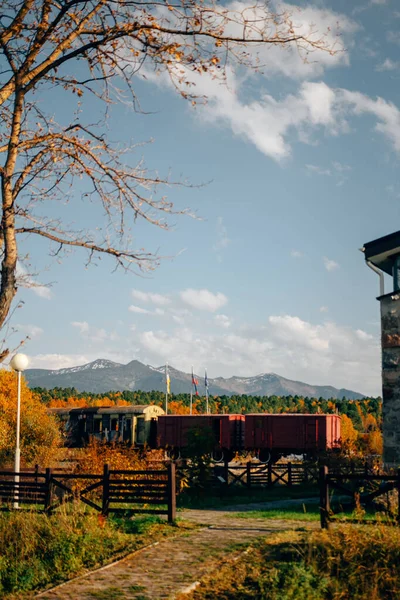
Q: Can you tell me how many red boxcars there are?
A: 2